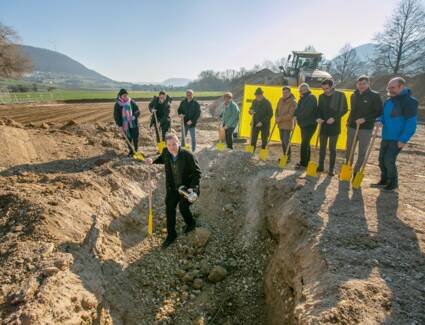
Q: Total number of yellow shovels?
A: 11